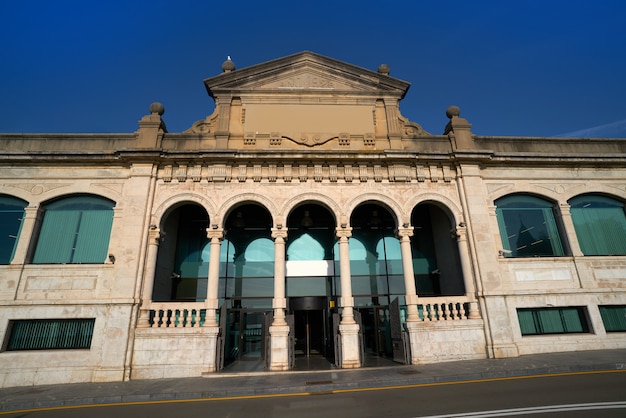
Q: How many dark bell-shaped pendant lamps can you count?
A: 3